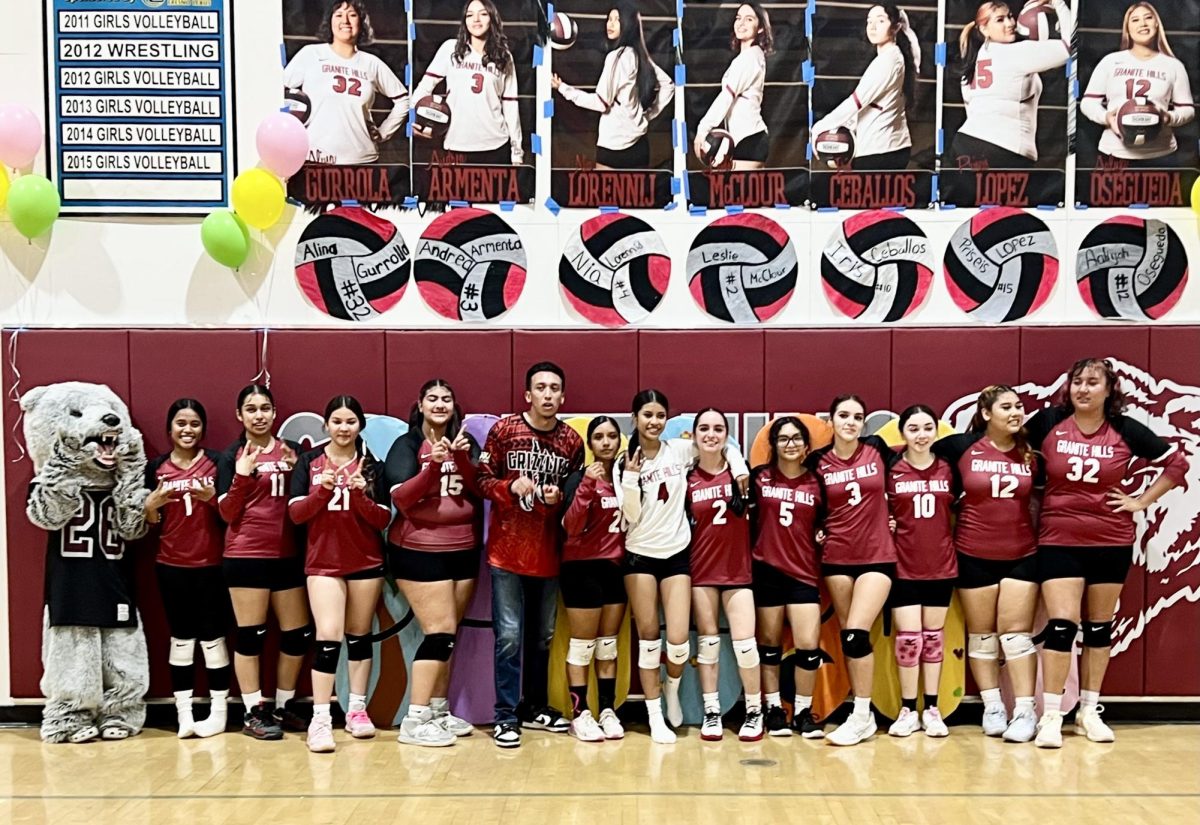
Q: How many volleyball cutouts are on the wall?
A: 7